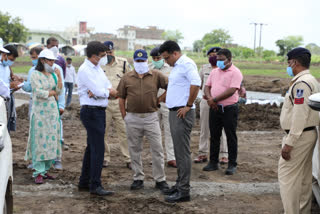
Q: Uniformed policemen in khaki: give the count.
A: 4